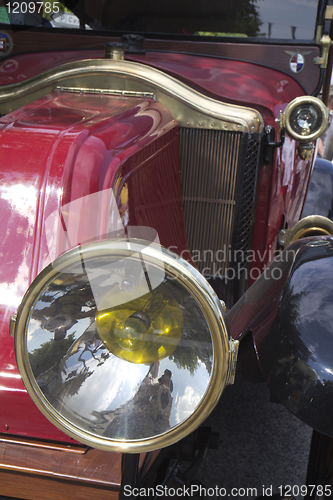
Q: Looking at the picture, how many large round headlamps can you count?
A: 1